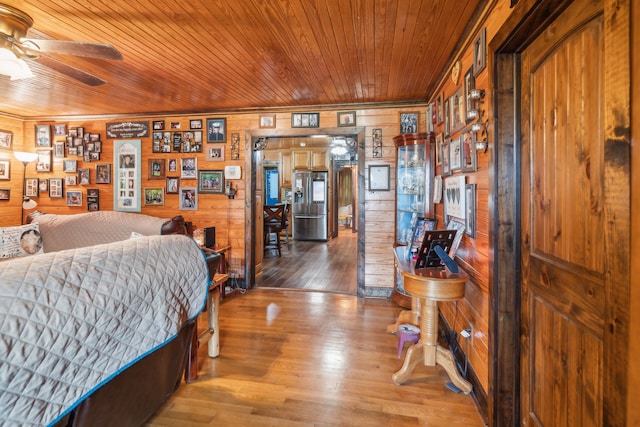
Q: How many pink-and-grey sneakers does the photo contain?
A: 0